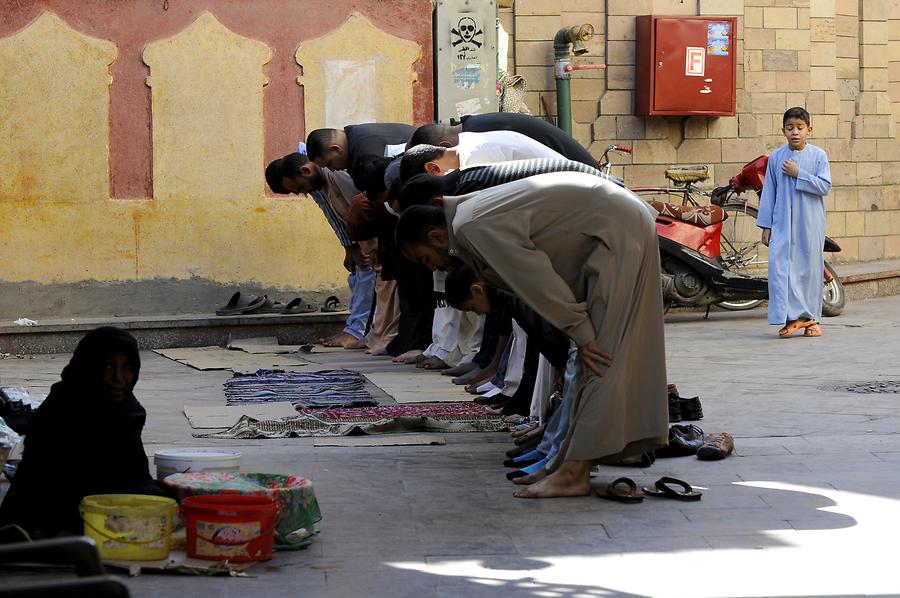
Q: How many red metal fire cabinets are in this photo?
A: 1